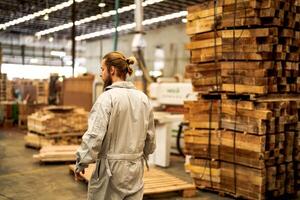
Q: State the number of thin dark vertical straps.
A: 4